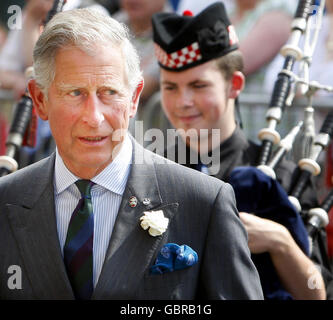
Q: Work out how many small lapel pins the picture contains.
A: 2